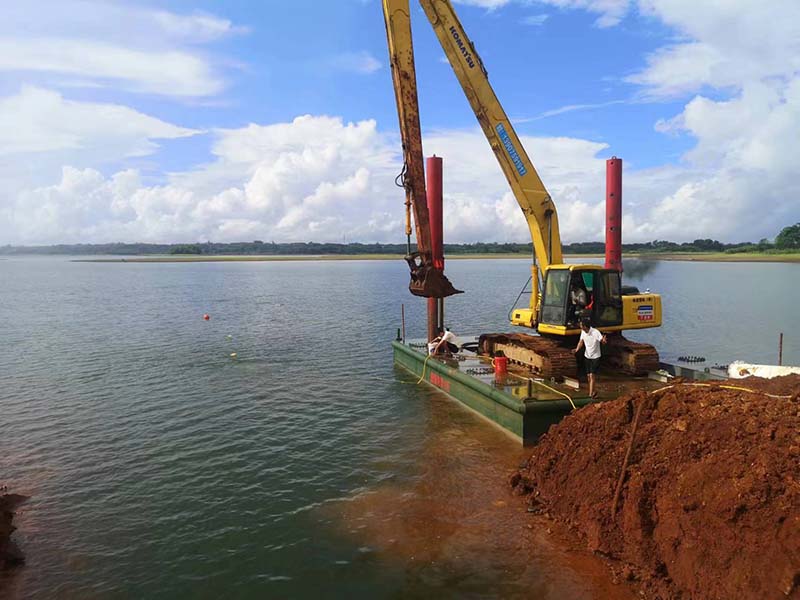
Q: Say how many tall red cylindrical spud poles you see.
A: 2